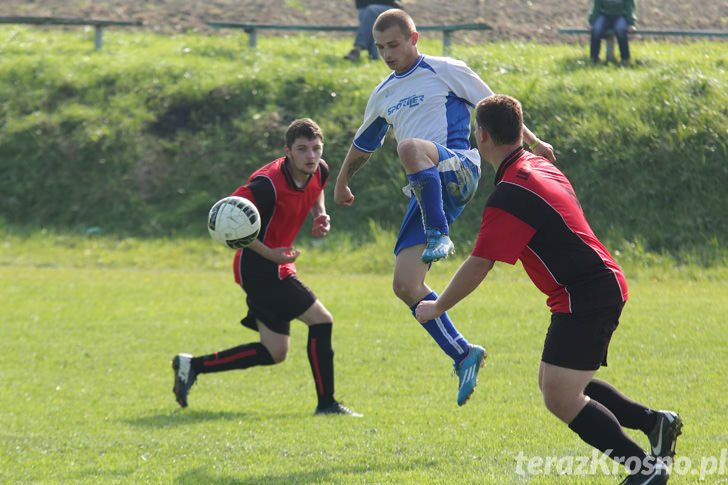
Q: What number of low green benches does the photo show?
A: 3